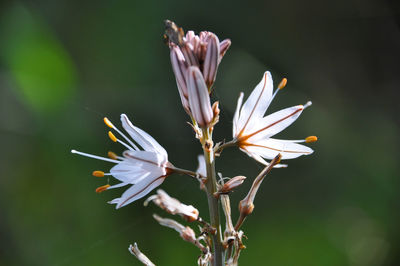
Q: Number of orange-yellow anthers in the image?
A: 7